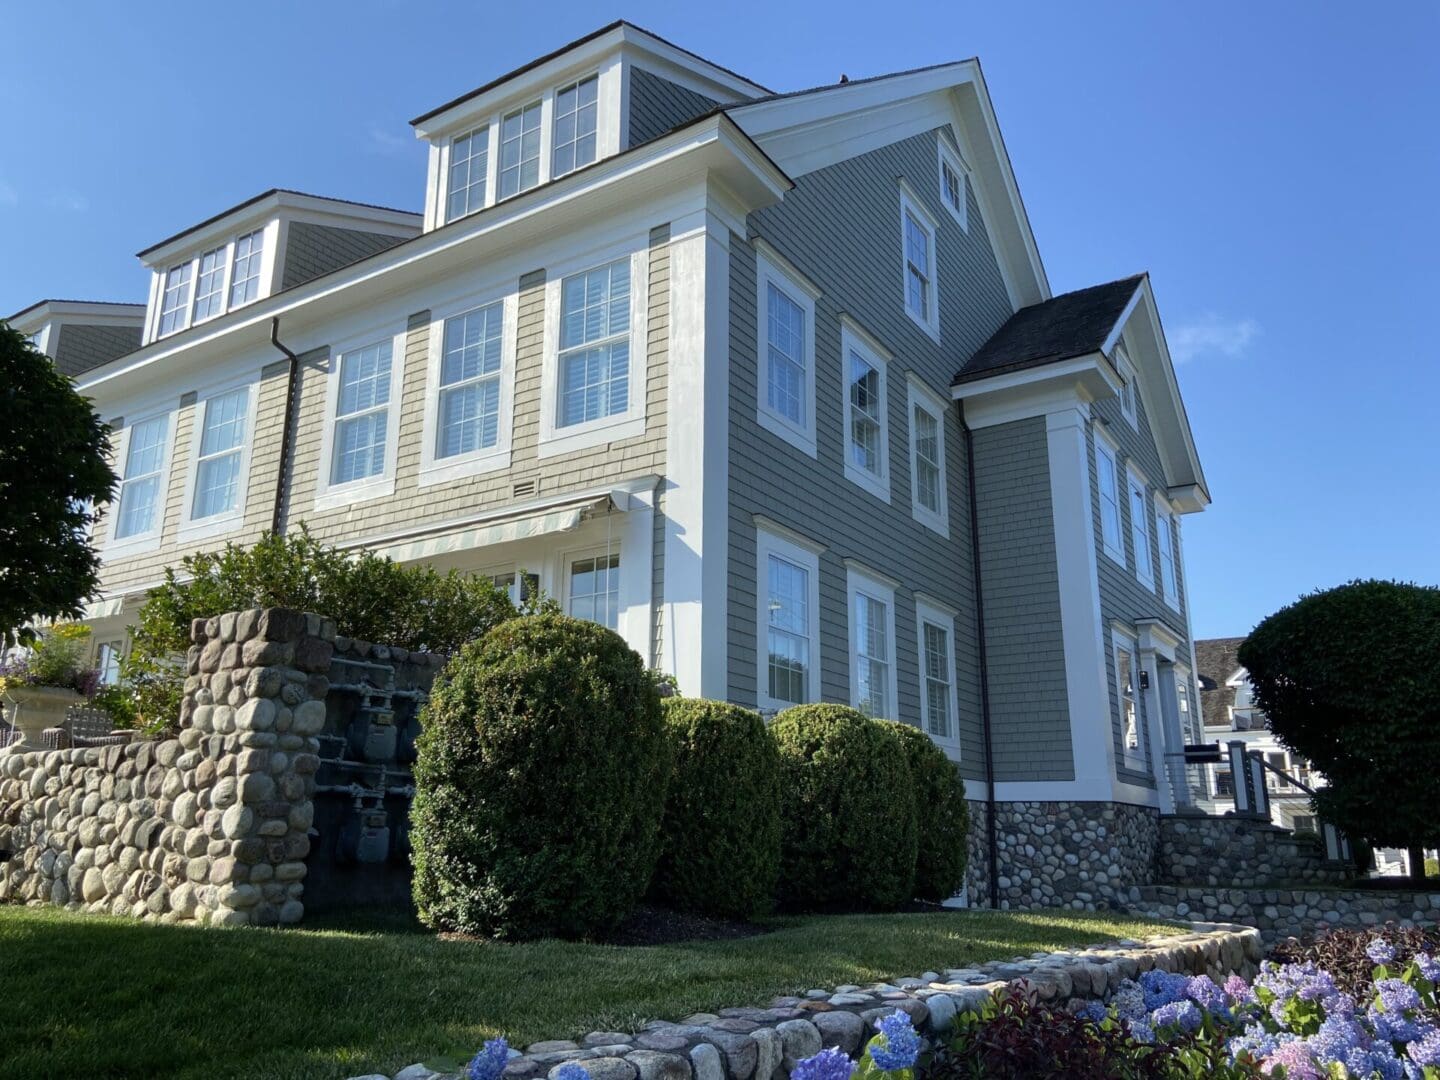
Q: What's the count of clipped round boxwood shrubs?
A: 4